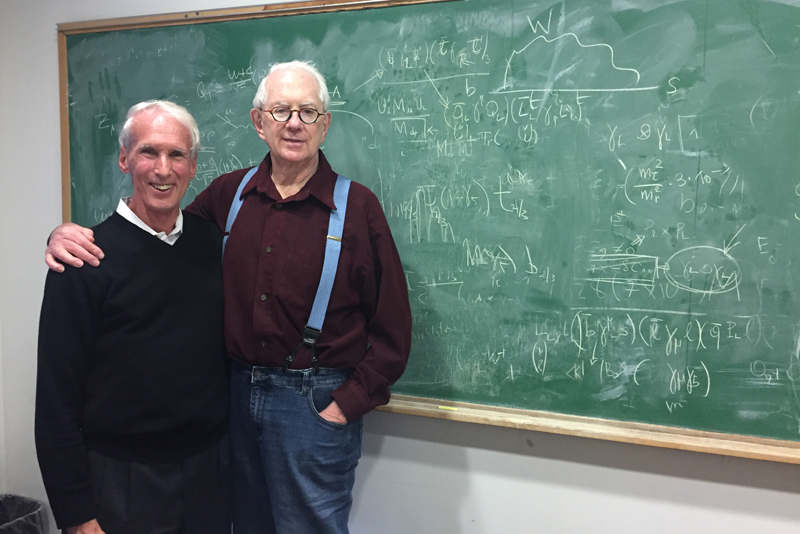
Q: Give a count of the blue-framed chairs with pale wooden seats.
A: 0